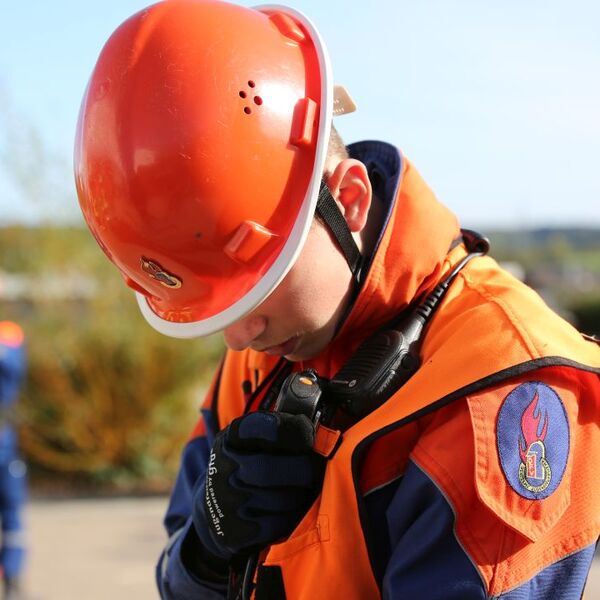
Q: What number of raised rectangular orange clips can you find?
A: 3